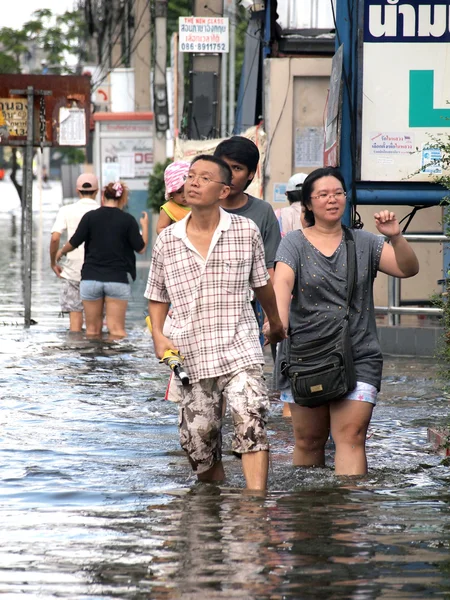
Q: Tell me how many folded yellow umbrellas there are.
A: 1